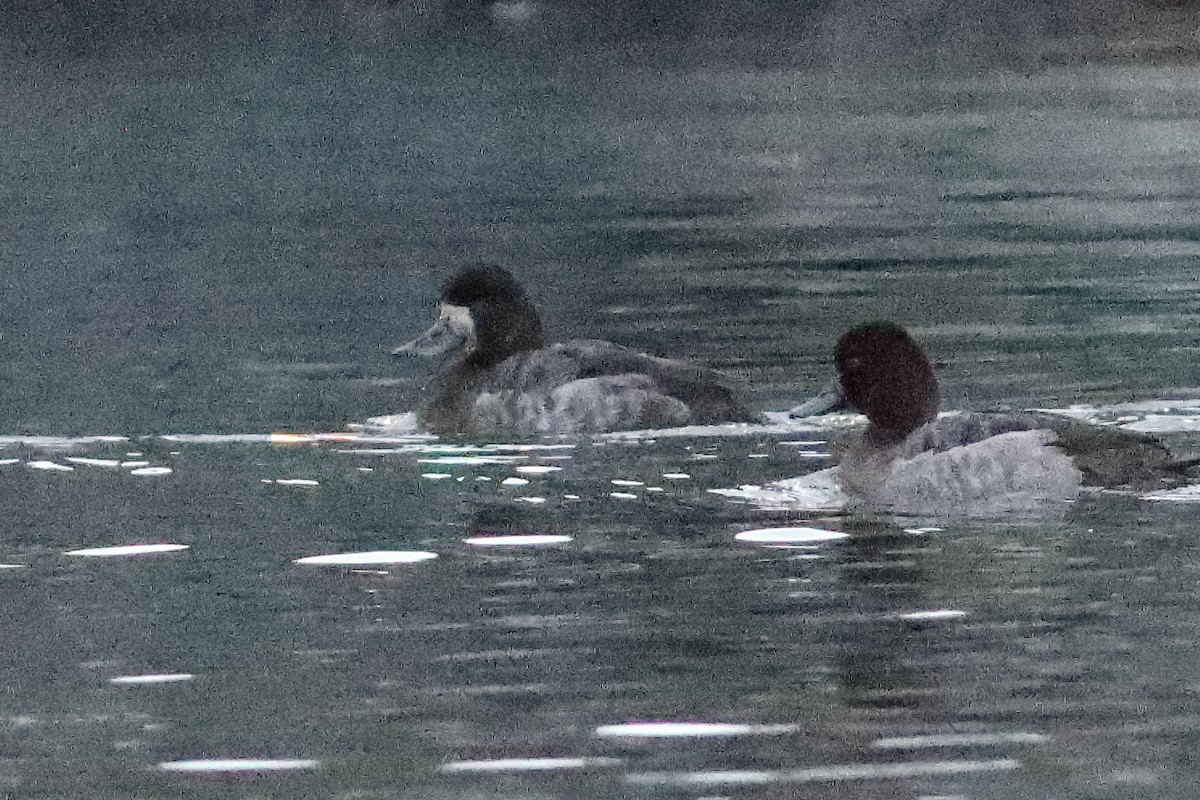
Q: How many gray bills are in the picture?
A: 2